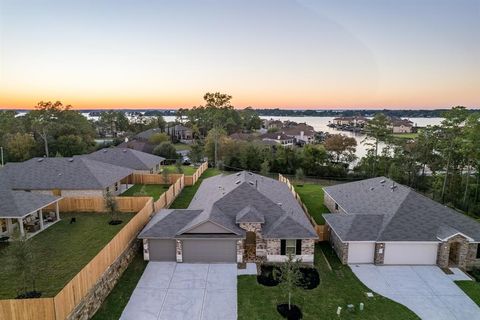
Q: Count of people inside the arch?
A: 0